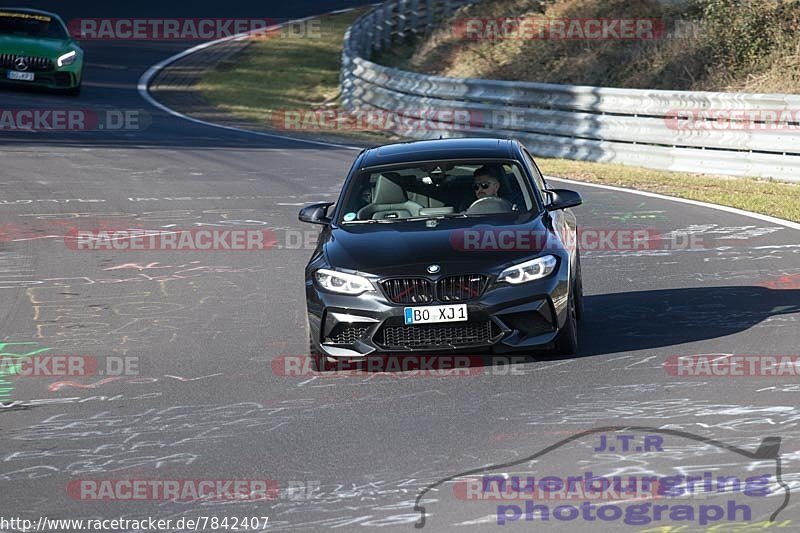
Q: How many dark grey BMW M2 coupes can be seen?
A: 1